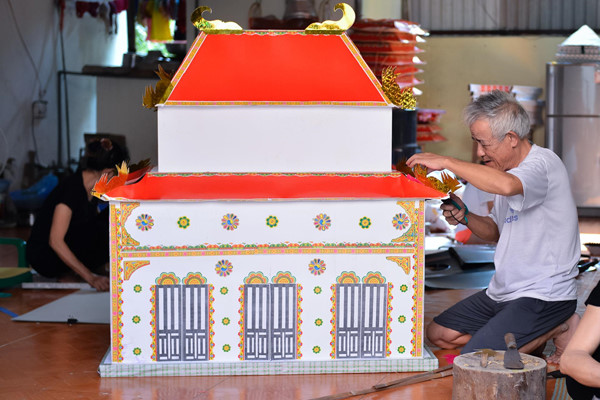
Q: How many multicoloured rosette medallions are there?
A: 6